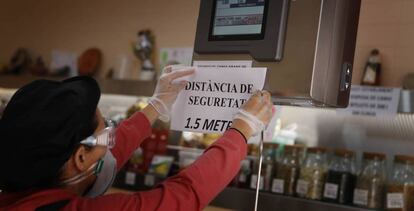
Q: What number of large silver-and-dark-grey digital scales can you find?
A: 1